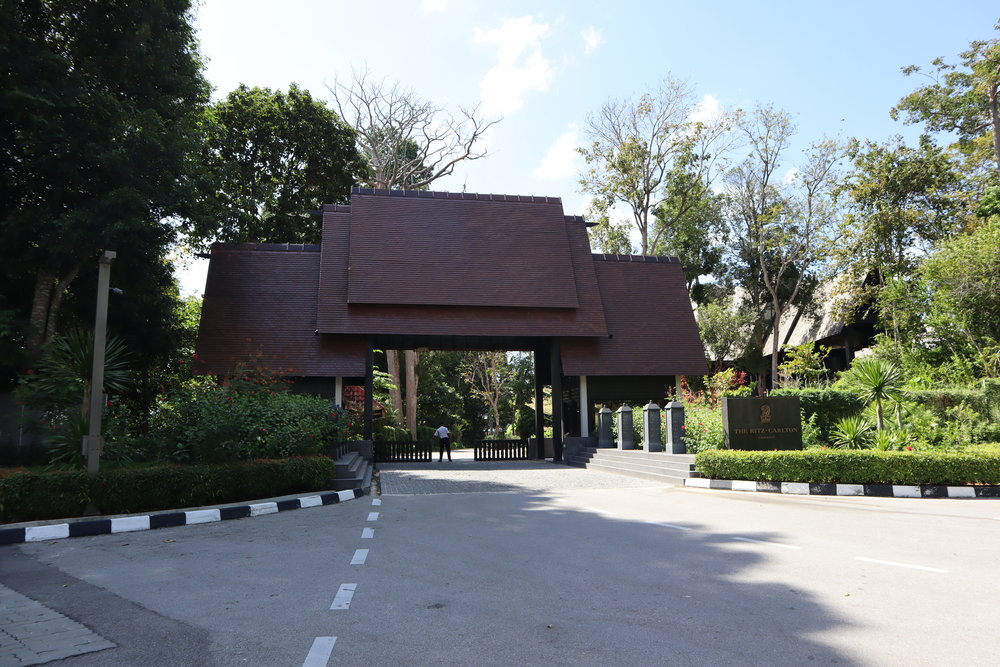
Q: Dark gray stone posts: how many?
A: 4